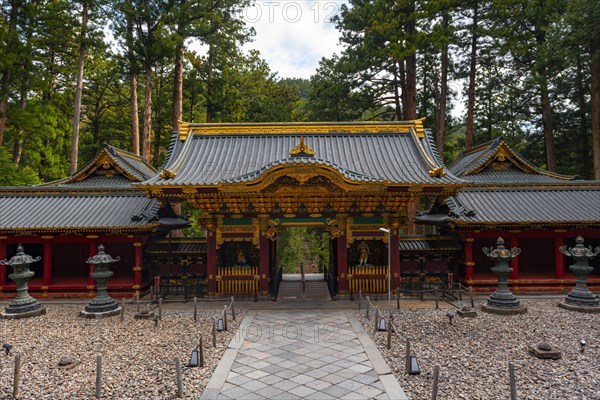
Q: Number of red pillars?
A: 11